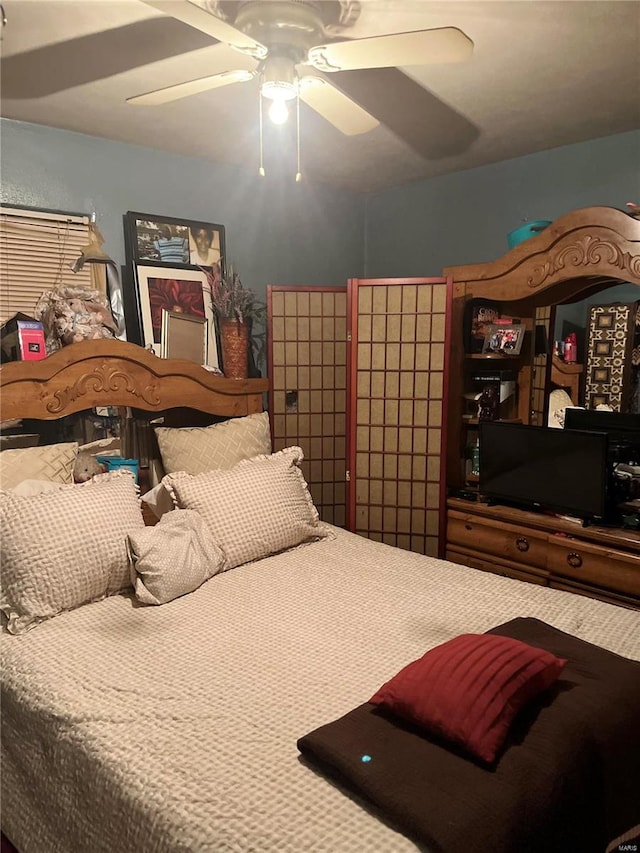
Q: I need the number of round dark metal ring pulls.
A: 2